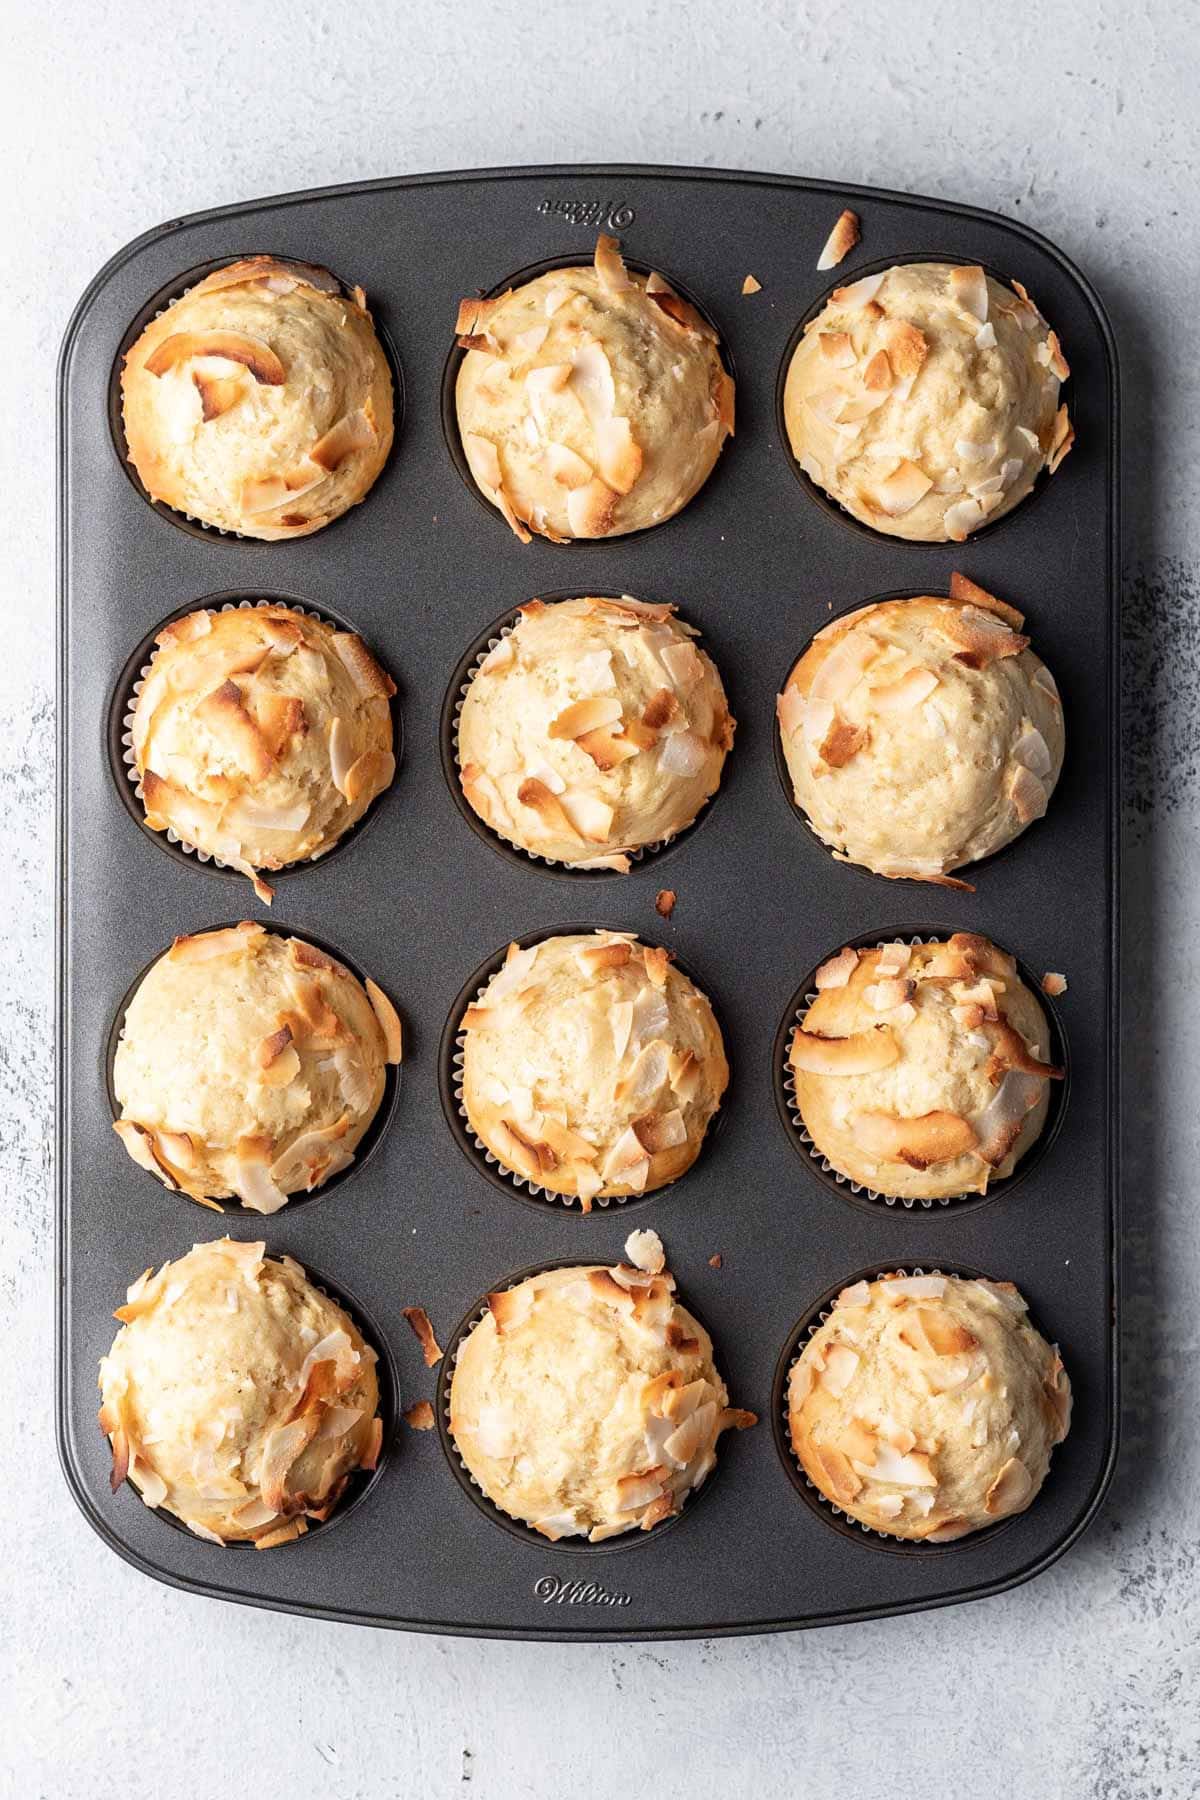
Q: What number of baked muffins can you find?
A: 12